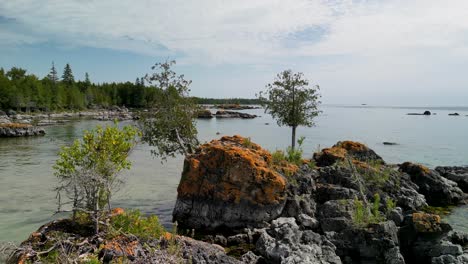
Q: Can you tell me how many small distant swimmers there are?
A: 0